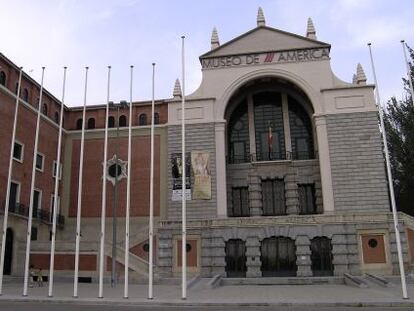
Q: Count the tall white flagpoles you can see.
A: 10